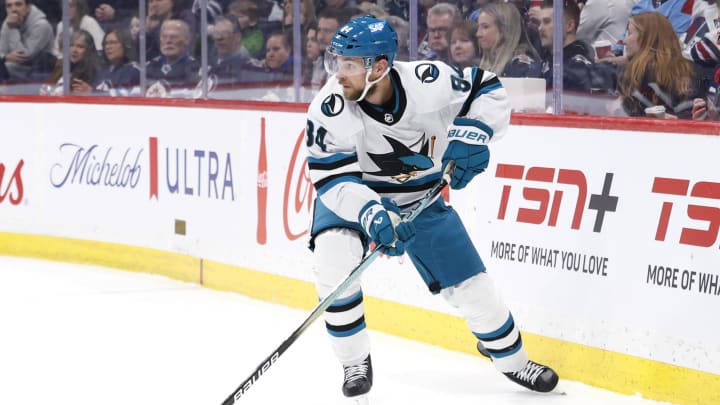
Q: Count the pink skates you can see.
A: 0